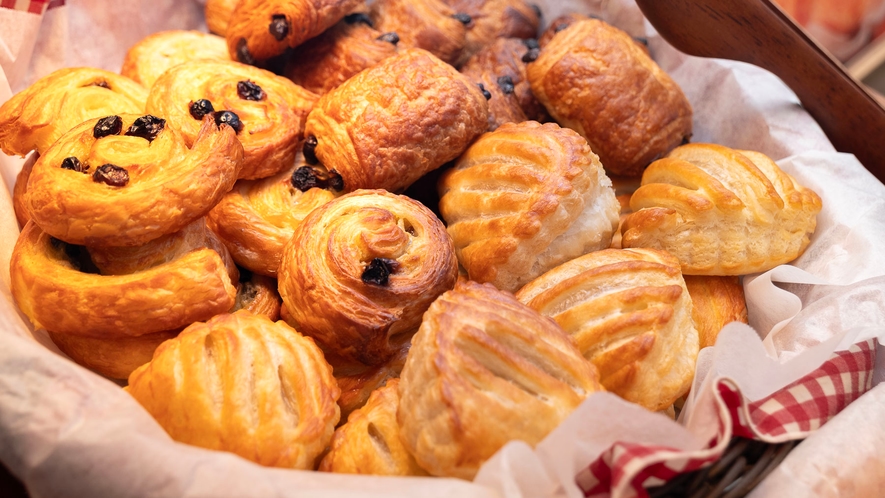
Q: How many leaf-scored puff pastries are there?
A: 6